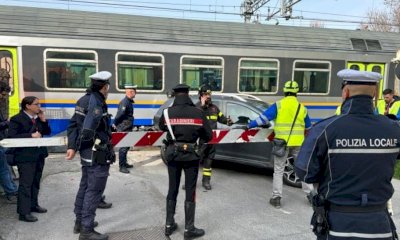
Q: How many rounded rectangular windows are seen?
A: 5